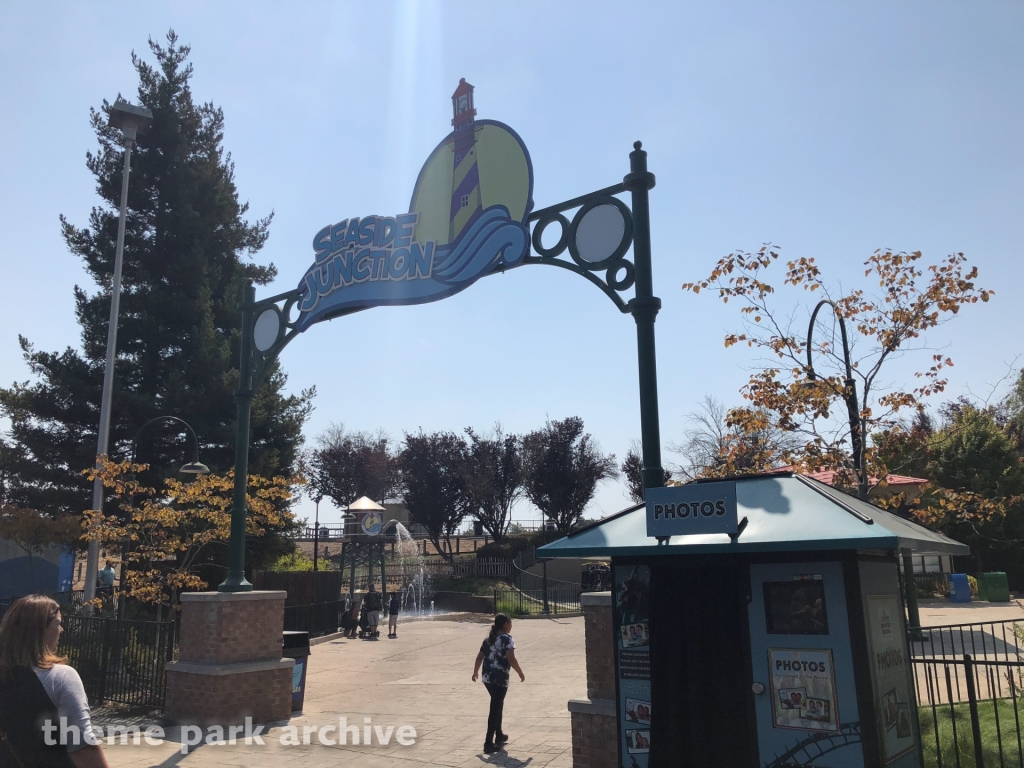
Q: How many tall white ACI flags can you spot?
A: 0